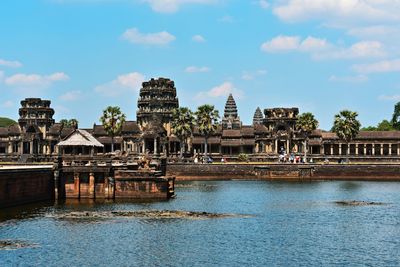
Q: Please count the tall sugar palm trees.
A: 5